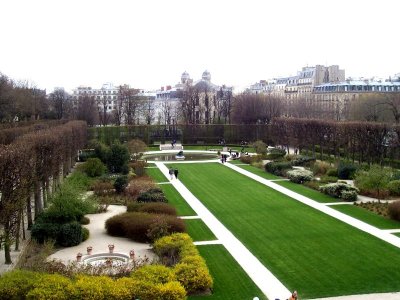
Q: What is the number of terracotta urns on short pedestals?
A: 4